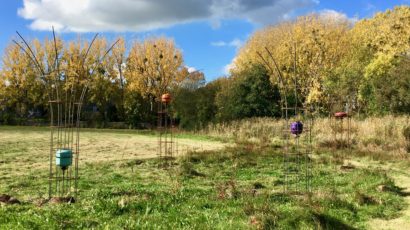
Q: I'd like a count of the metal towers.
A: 4